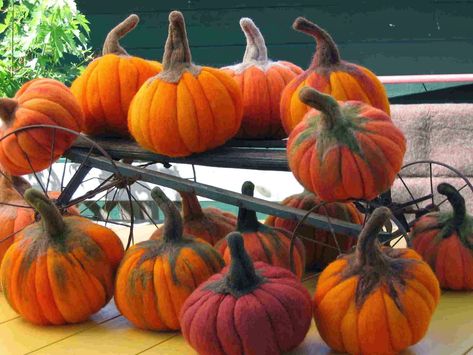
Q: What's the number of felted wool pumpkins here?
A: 15